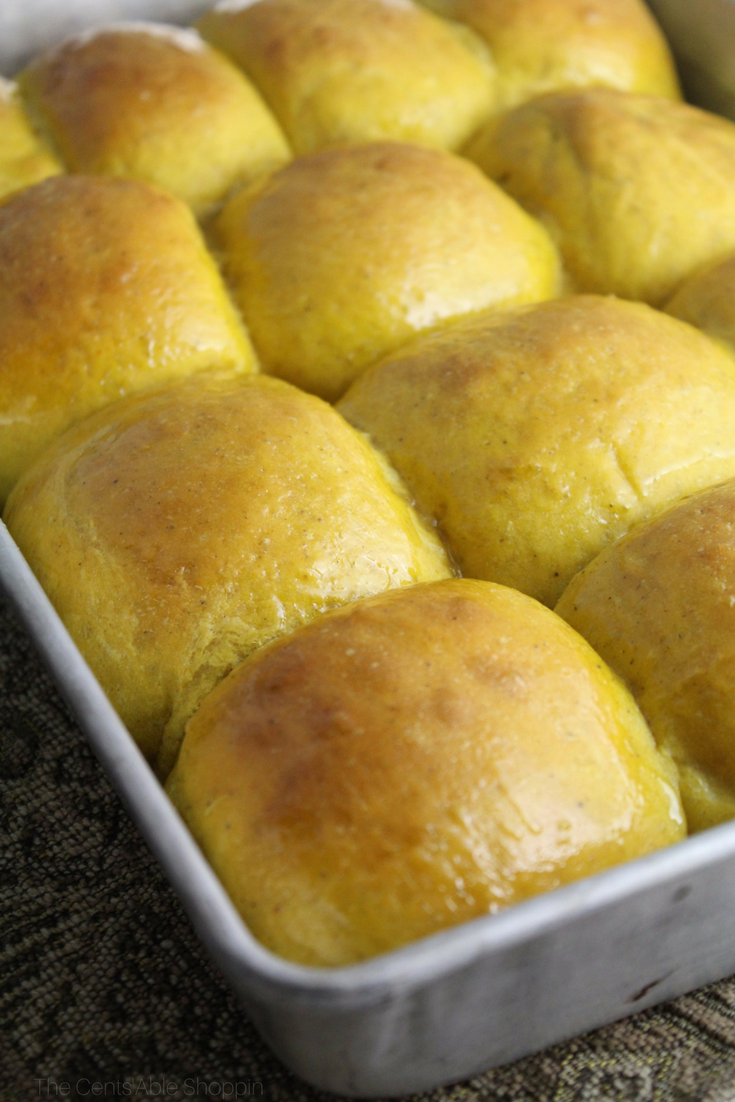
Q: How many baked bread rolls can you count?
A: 12